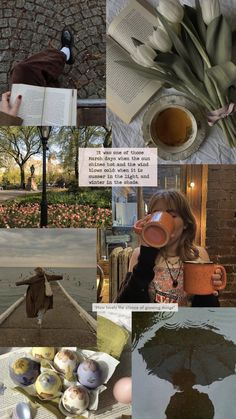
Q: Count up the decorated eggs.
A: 6